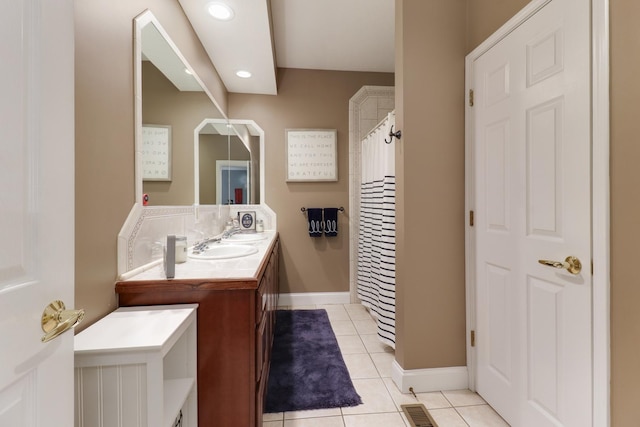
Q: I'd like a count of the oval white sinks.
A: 2